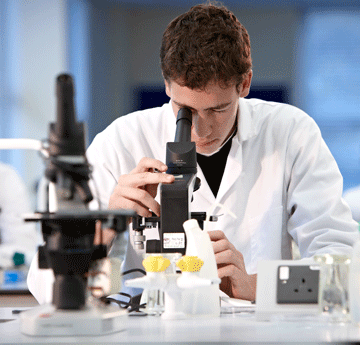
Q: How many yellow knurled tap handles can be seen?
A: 2